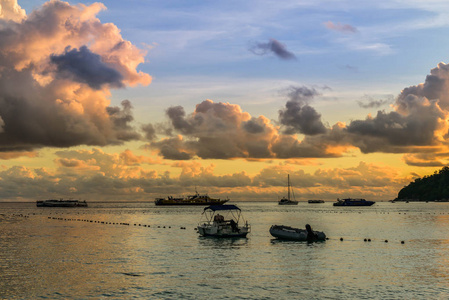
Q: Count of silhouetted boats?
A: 7